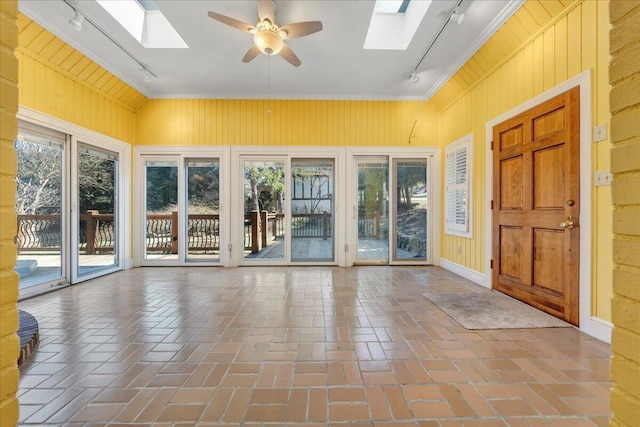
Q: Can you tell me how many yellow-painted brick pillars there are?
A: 2